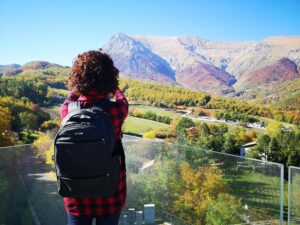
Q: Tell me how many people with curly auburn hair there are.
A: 1